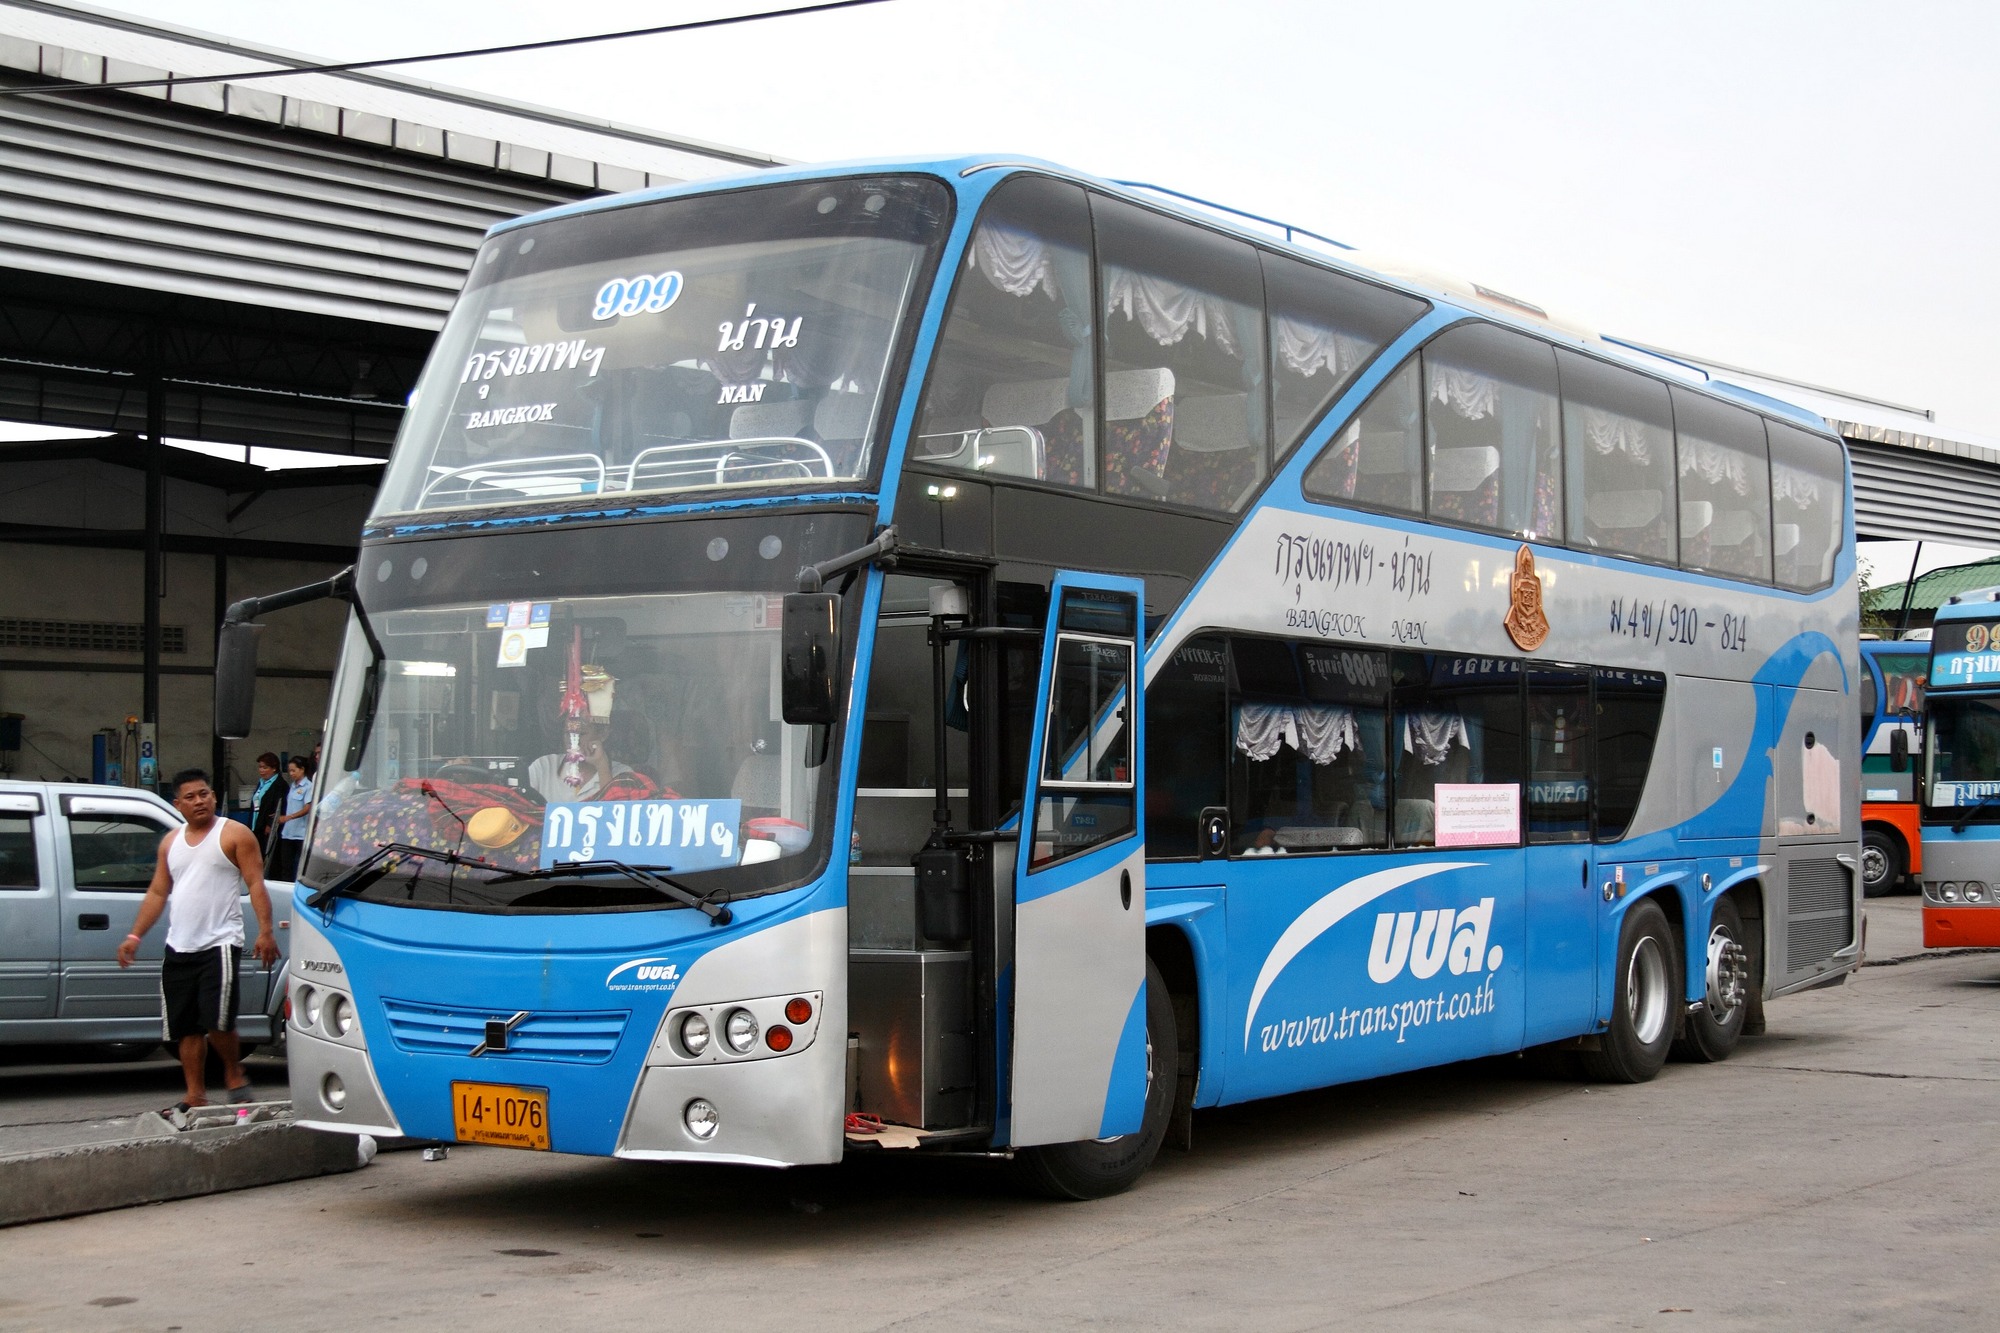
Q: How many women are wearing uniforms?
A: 2